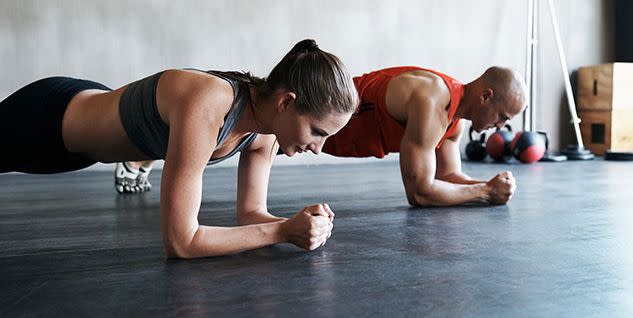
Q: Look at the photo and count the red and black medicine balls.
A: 2